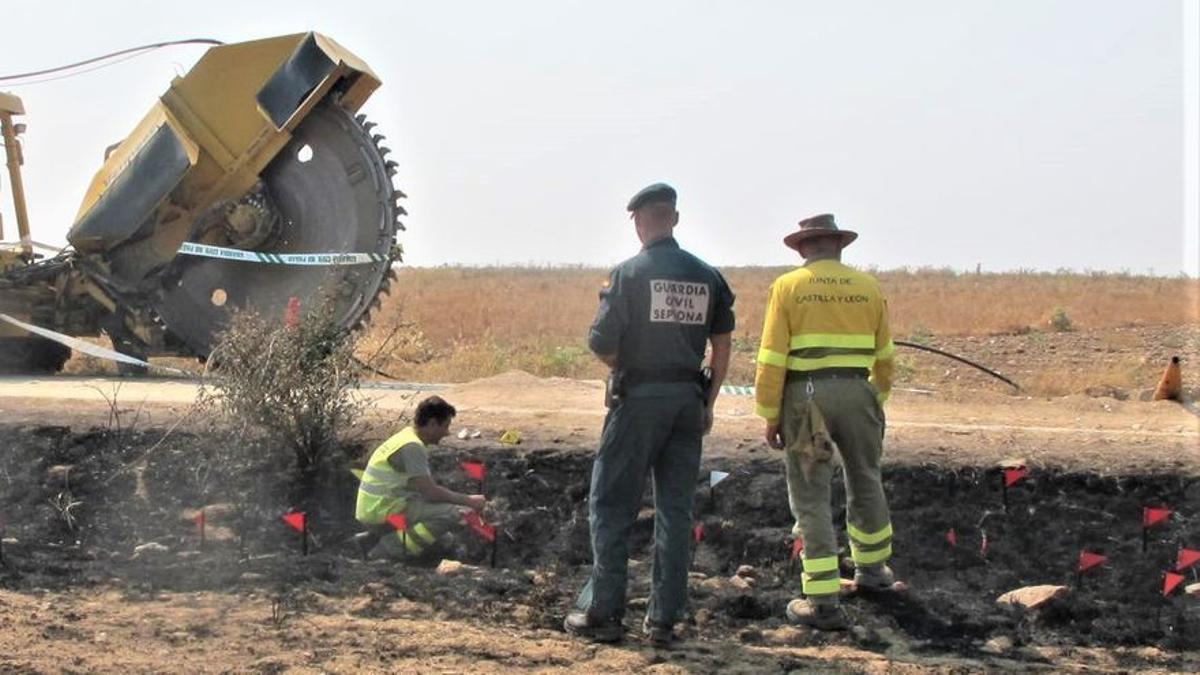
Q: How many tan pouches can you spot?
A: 1